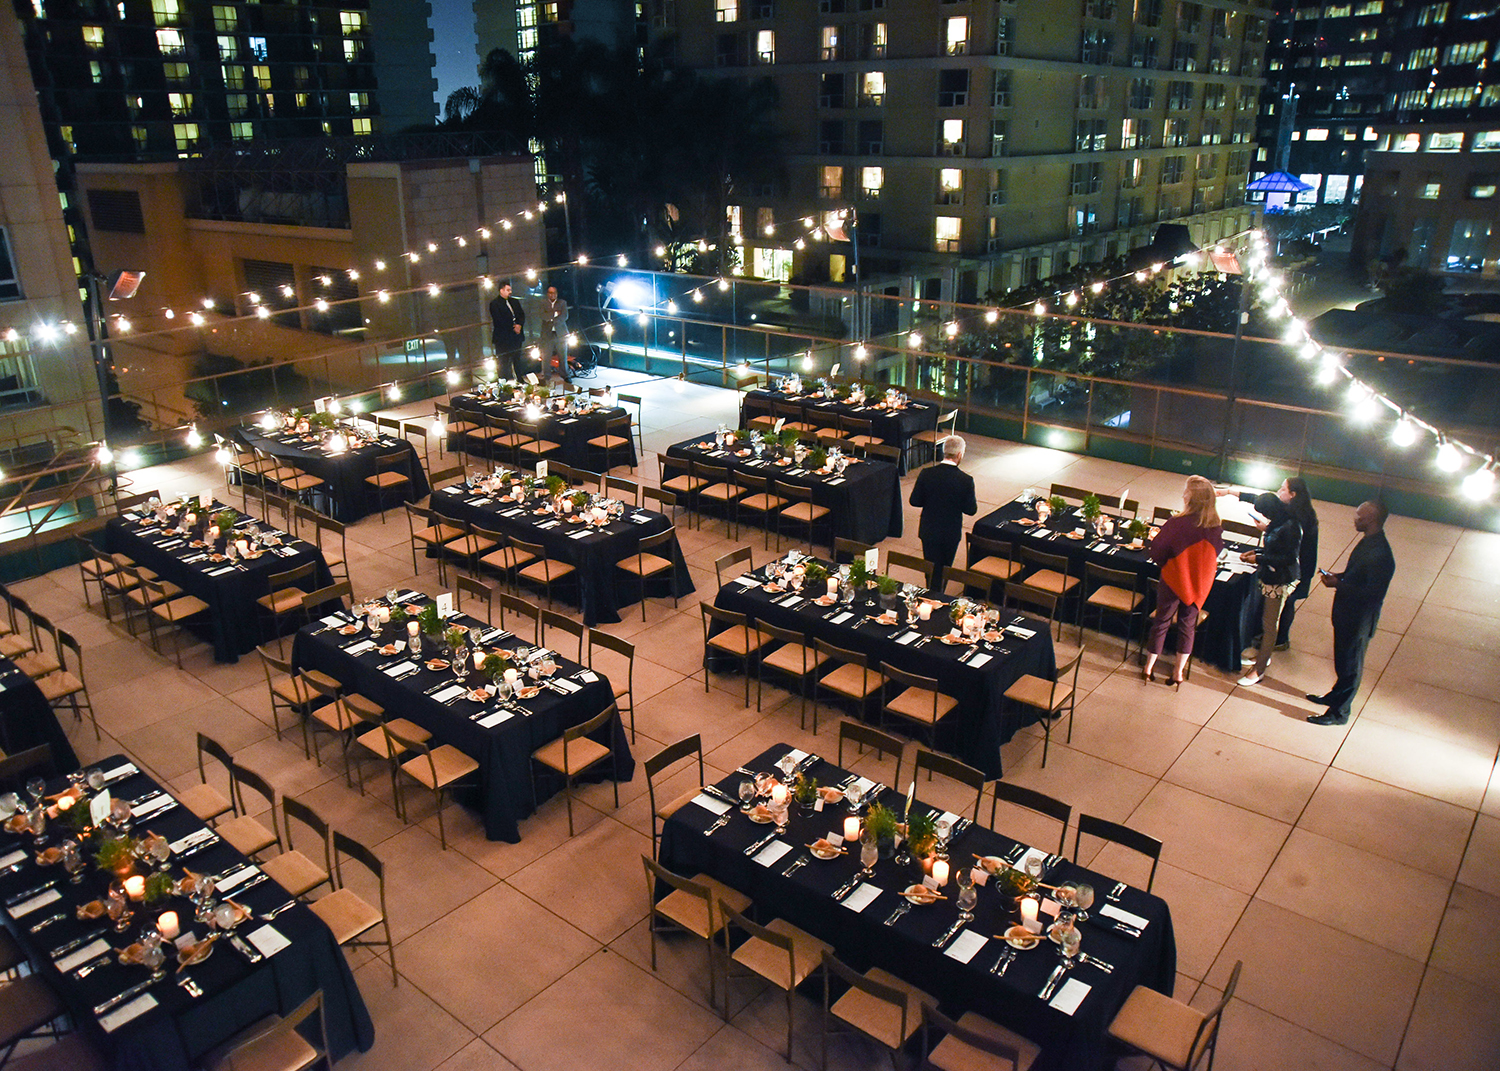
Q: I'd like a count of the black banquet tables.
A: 12